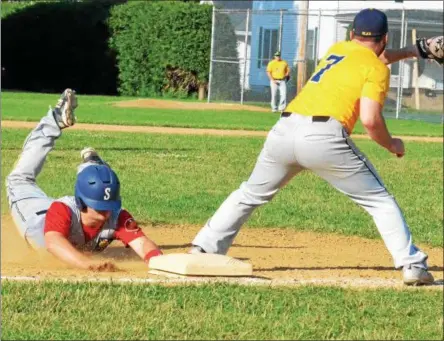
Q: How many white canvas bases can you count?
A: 1